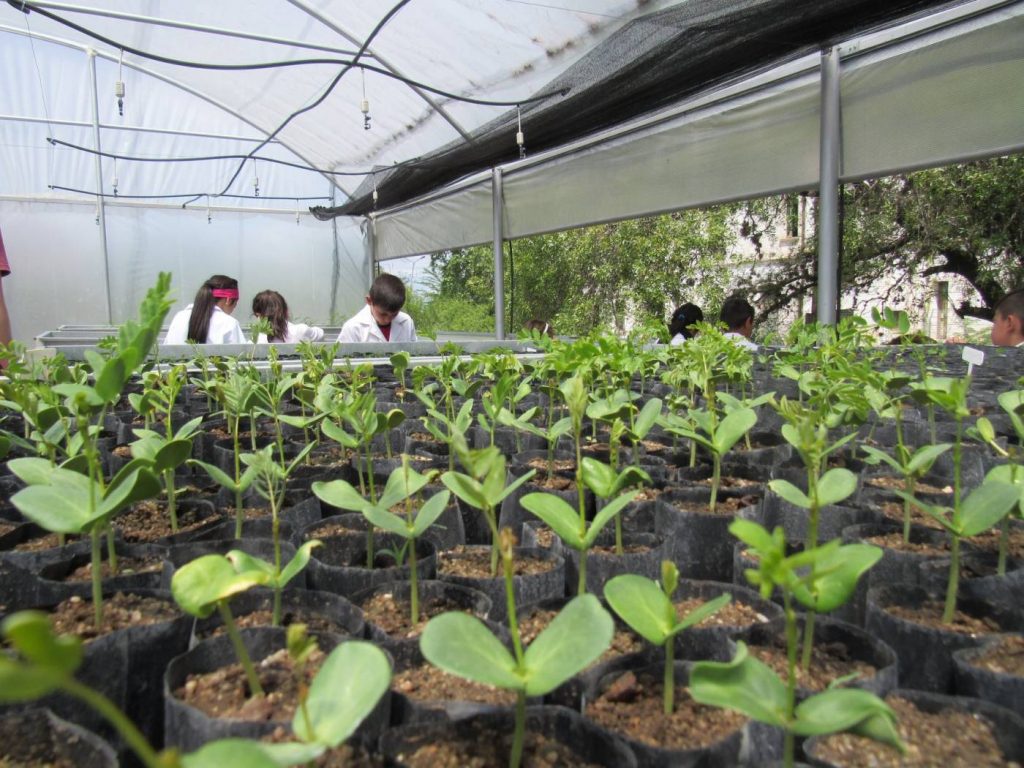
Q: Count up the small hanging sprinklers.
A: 9